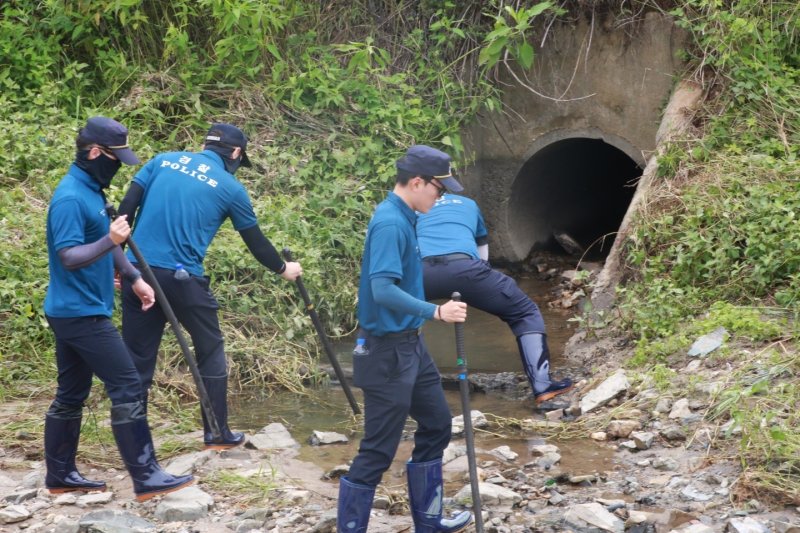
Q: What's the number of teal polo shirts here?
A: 4